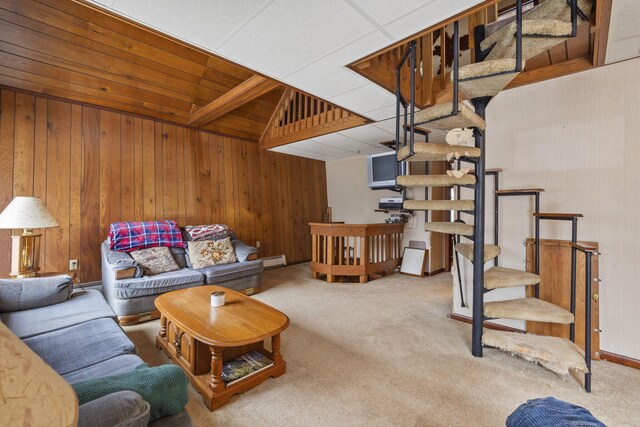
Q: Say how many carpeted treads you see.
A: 12